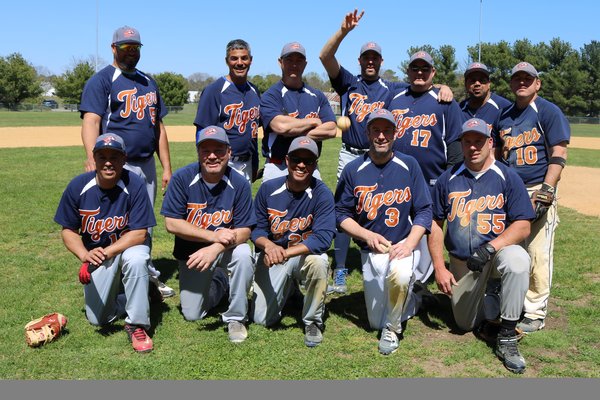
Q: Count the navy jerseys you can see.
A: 12